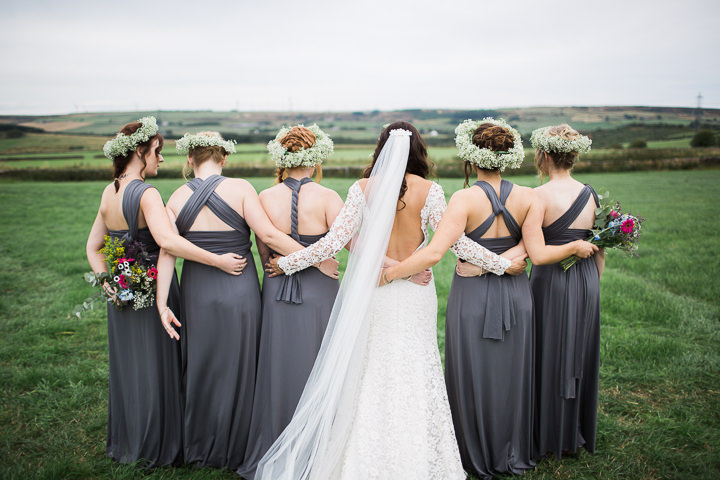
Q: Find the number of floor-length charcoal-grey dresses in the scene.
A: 5